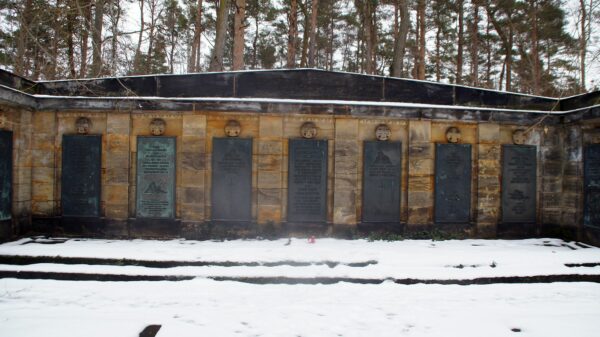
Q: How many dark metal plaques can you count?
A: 9